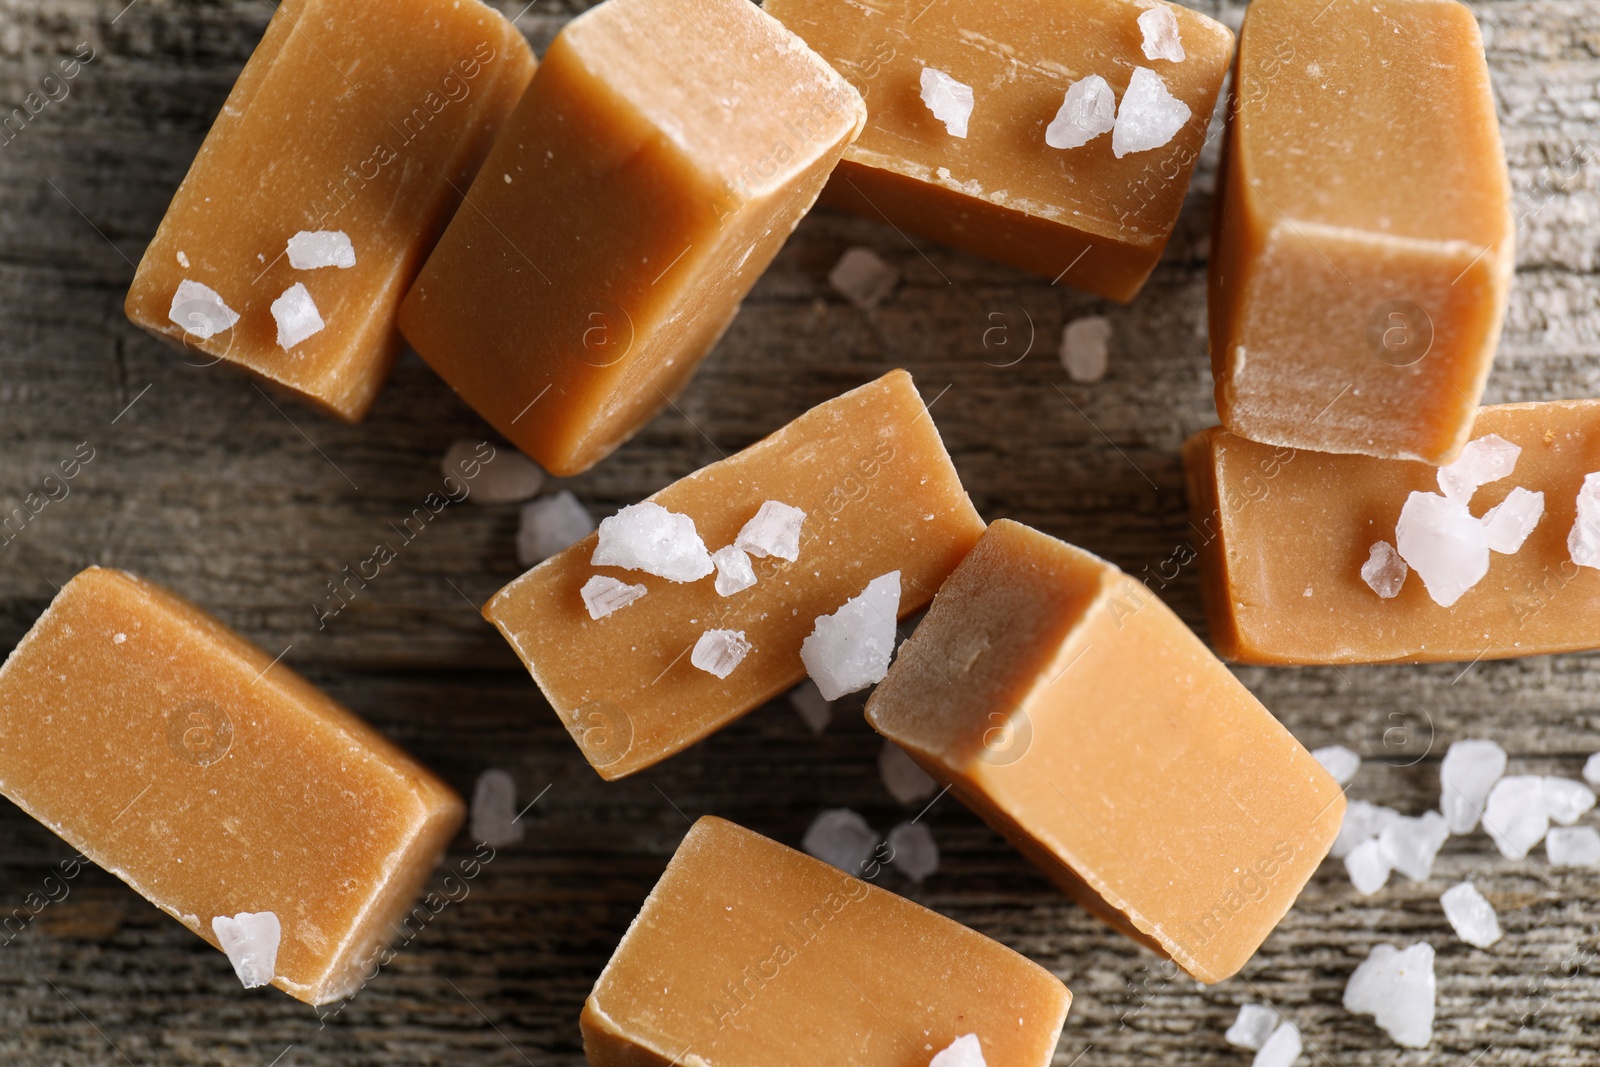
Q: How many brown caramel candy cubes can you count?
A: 9